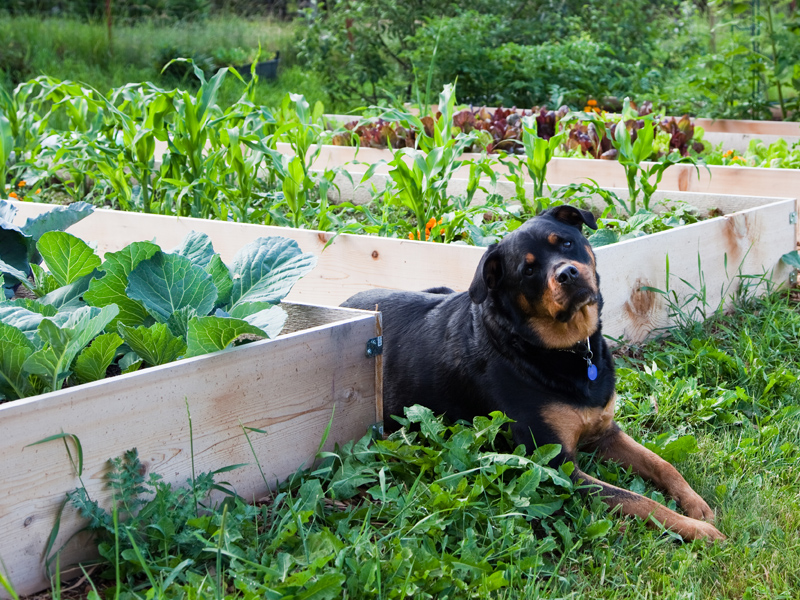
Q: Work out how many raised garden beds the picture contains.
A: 4